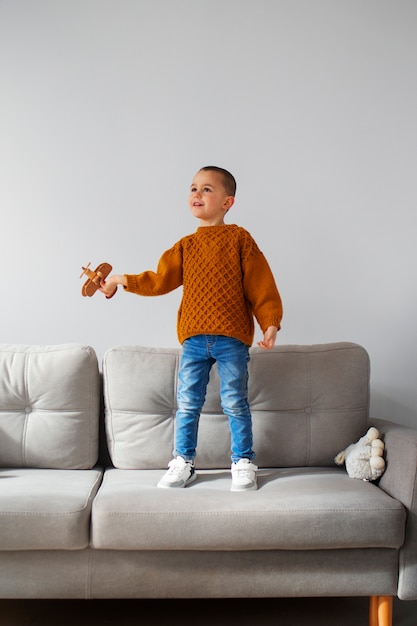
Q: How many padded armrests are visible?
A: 1